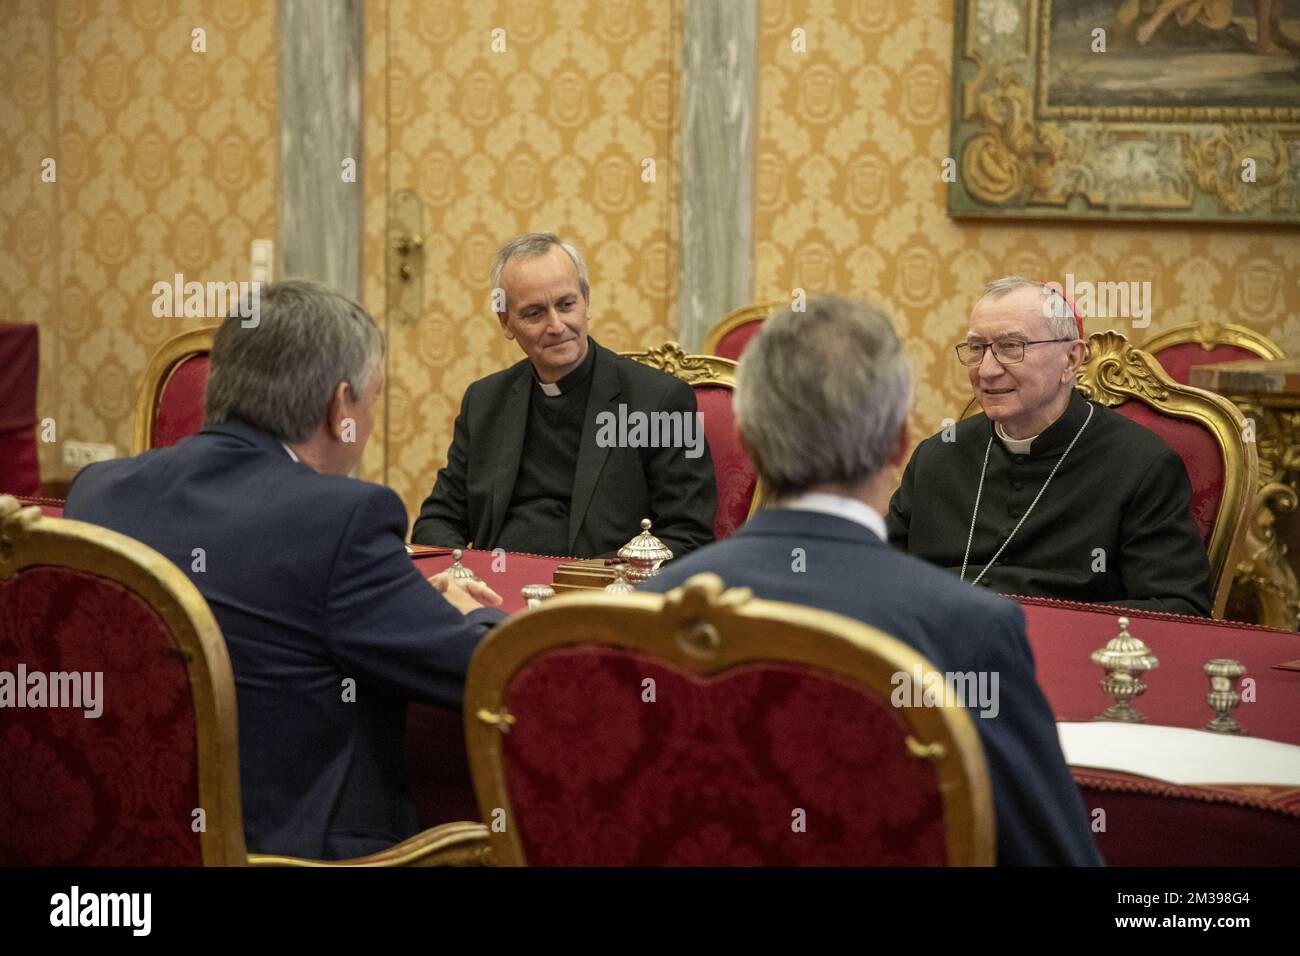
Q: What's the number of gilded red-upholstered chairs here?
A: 7